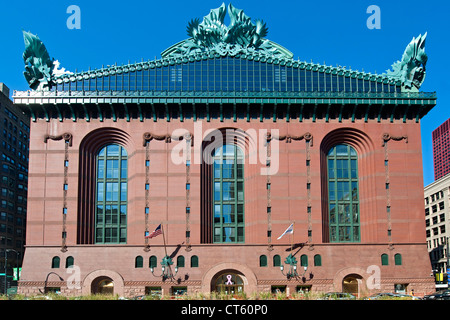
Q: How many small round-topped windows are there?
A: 12